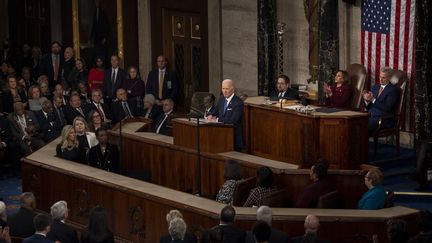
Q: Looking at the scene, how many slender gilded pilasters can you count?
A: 2